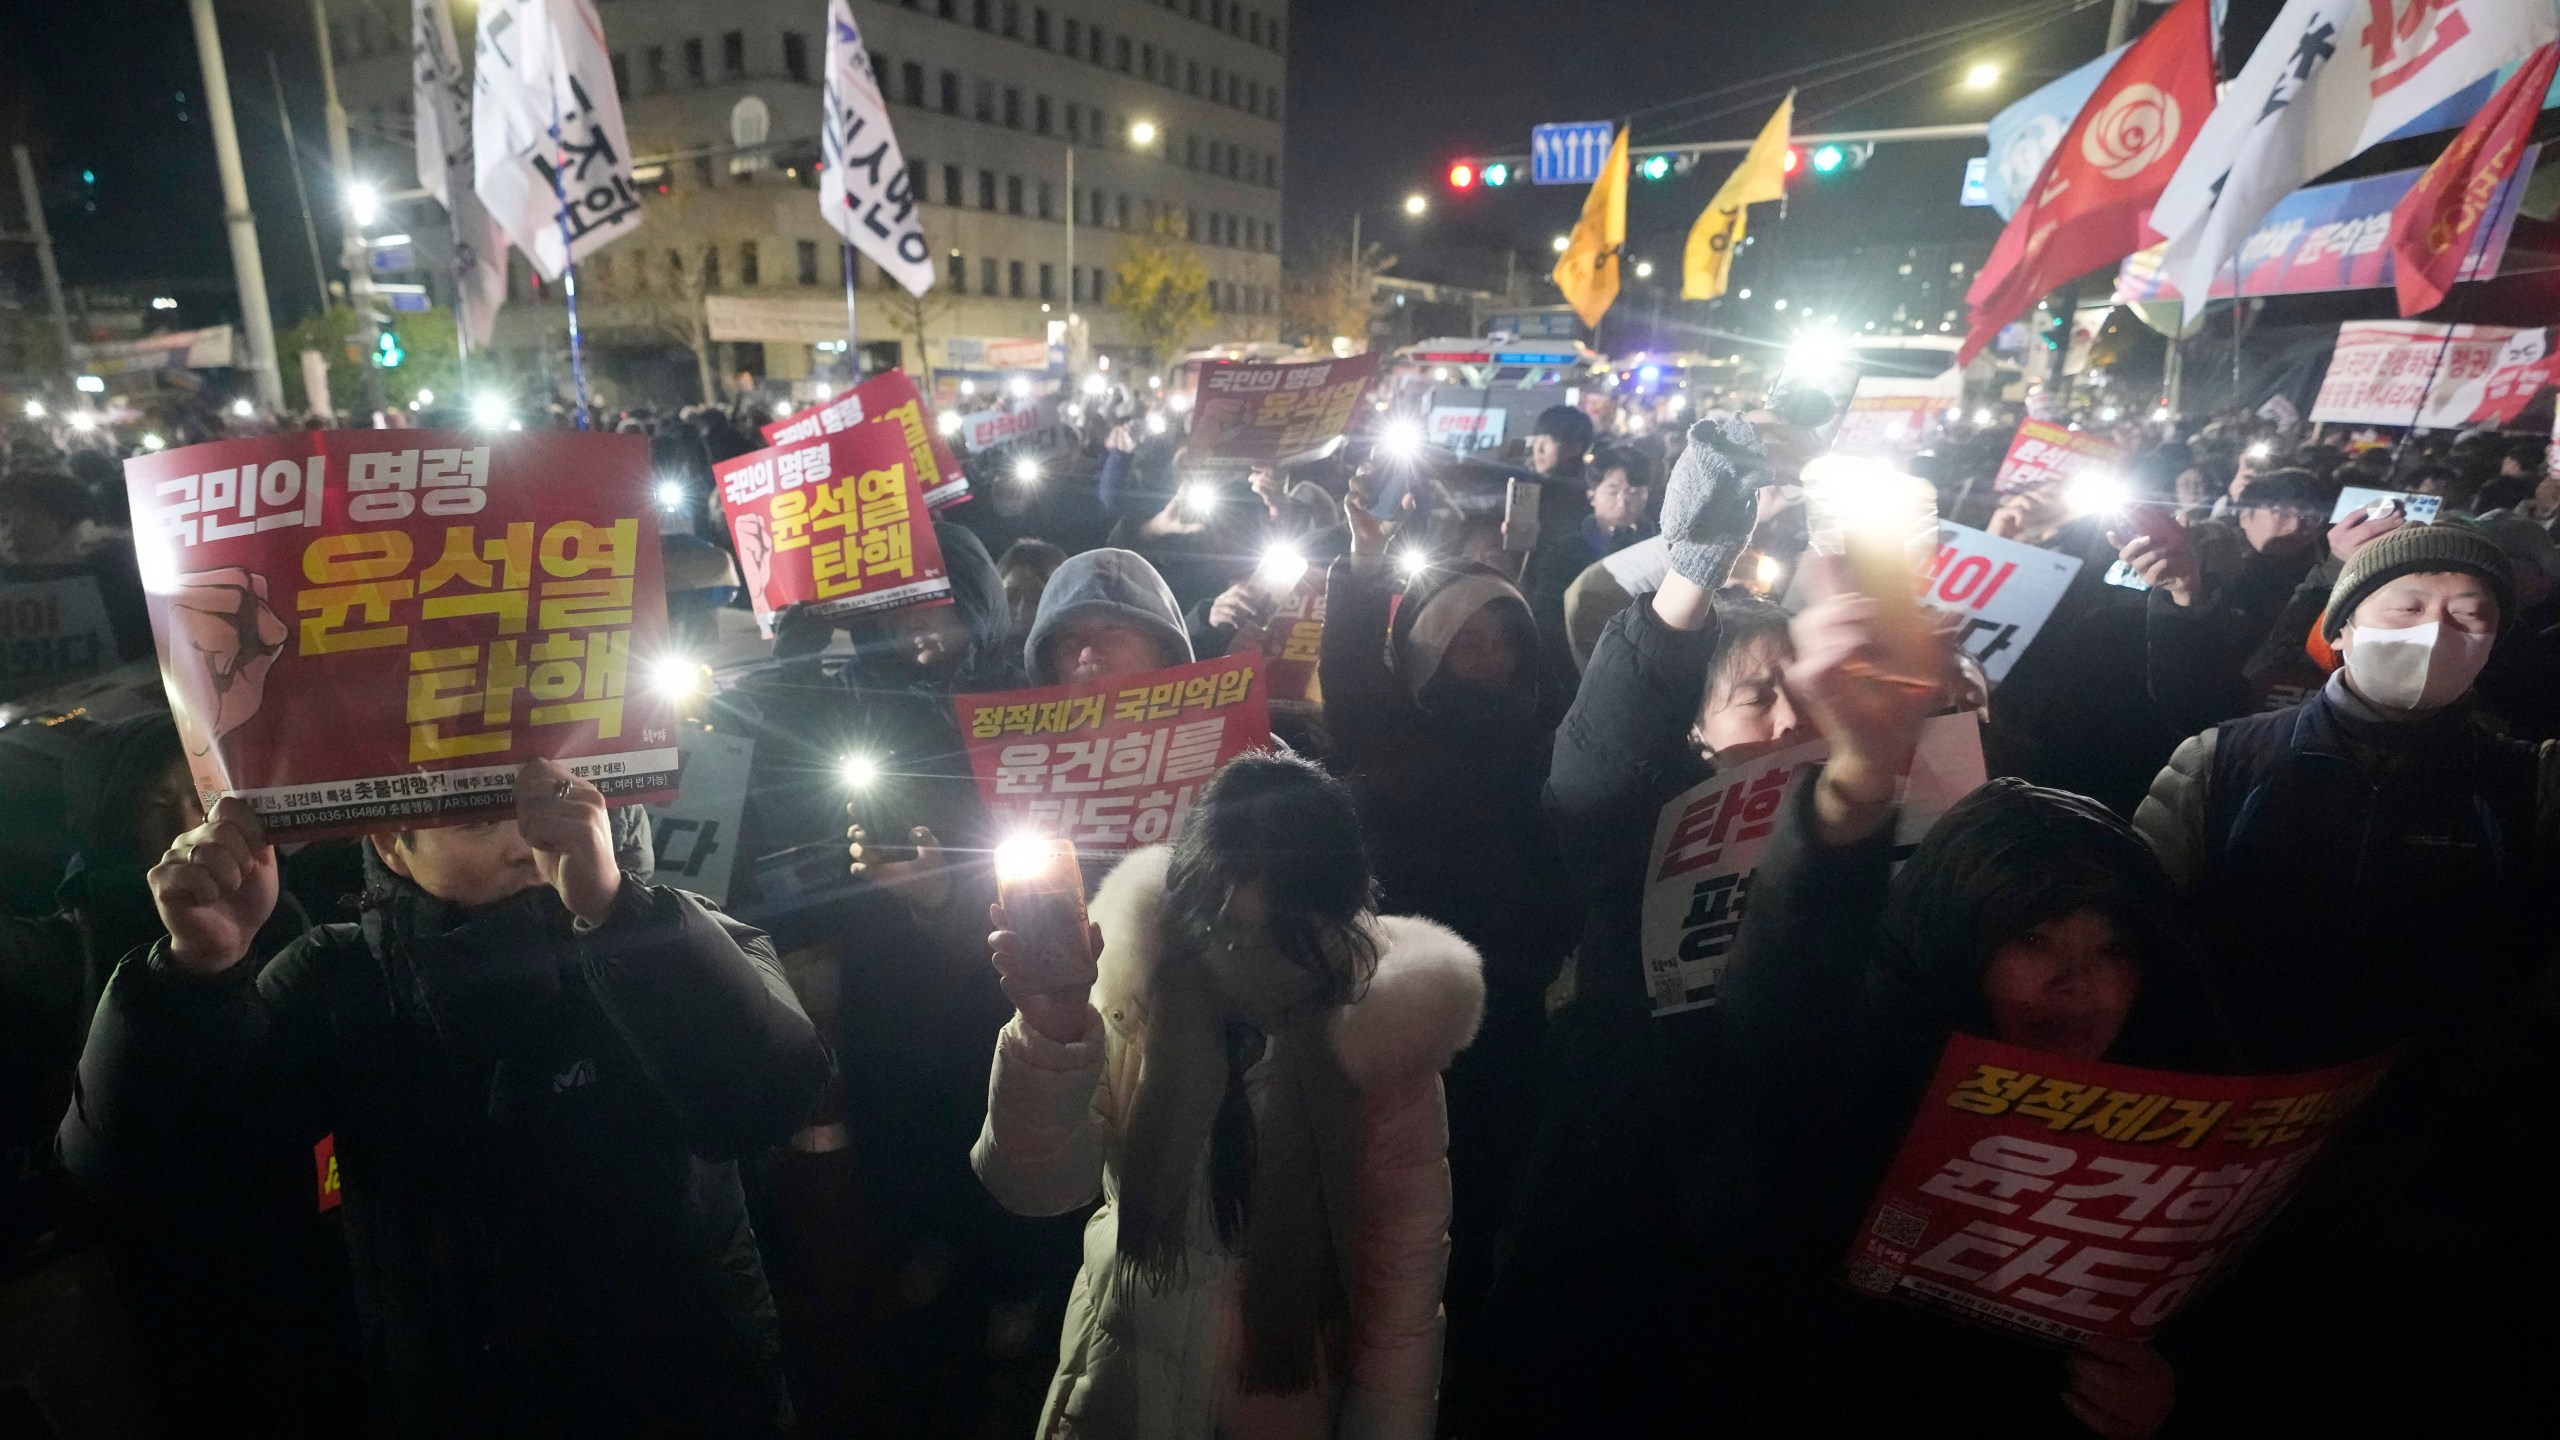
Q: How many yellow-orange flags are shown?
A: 2